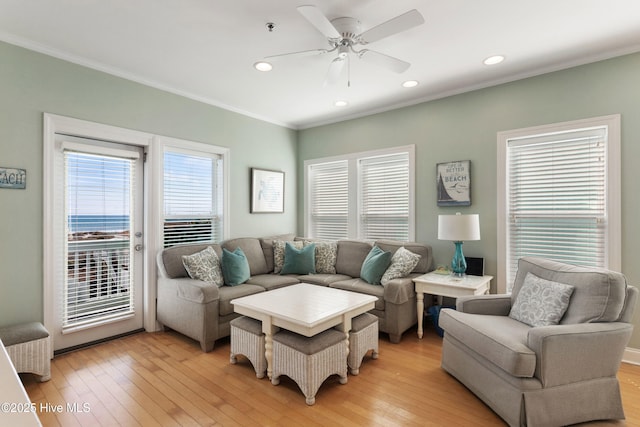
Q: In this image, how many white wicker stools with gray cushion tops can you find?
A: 4